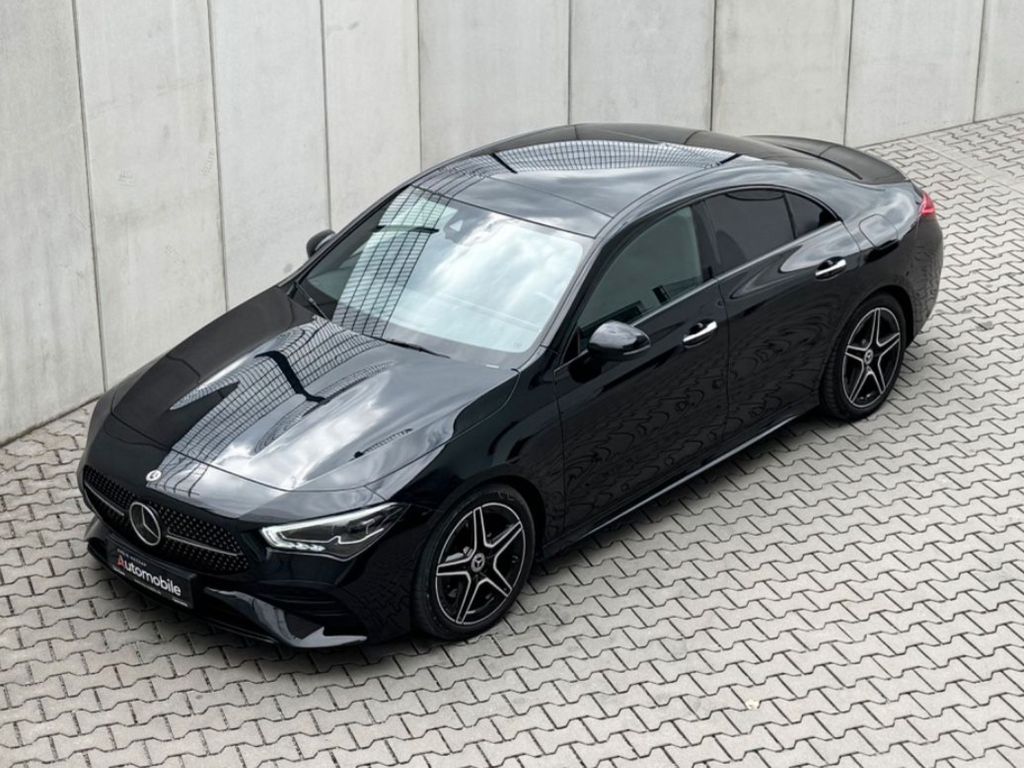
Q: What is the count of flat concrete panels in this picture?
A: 9